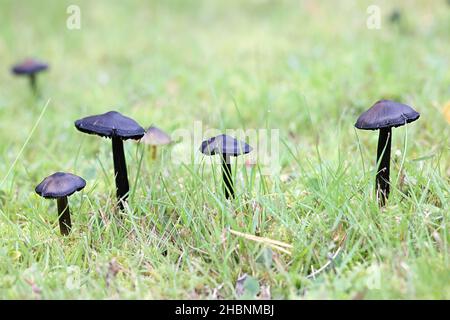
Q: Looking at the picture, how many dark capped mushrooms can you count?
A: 5